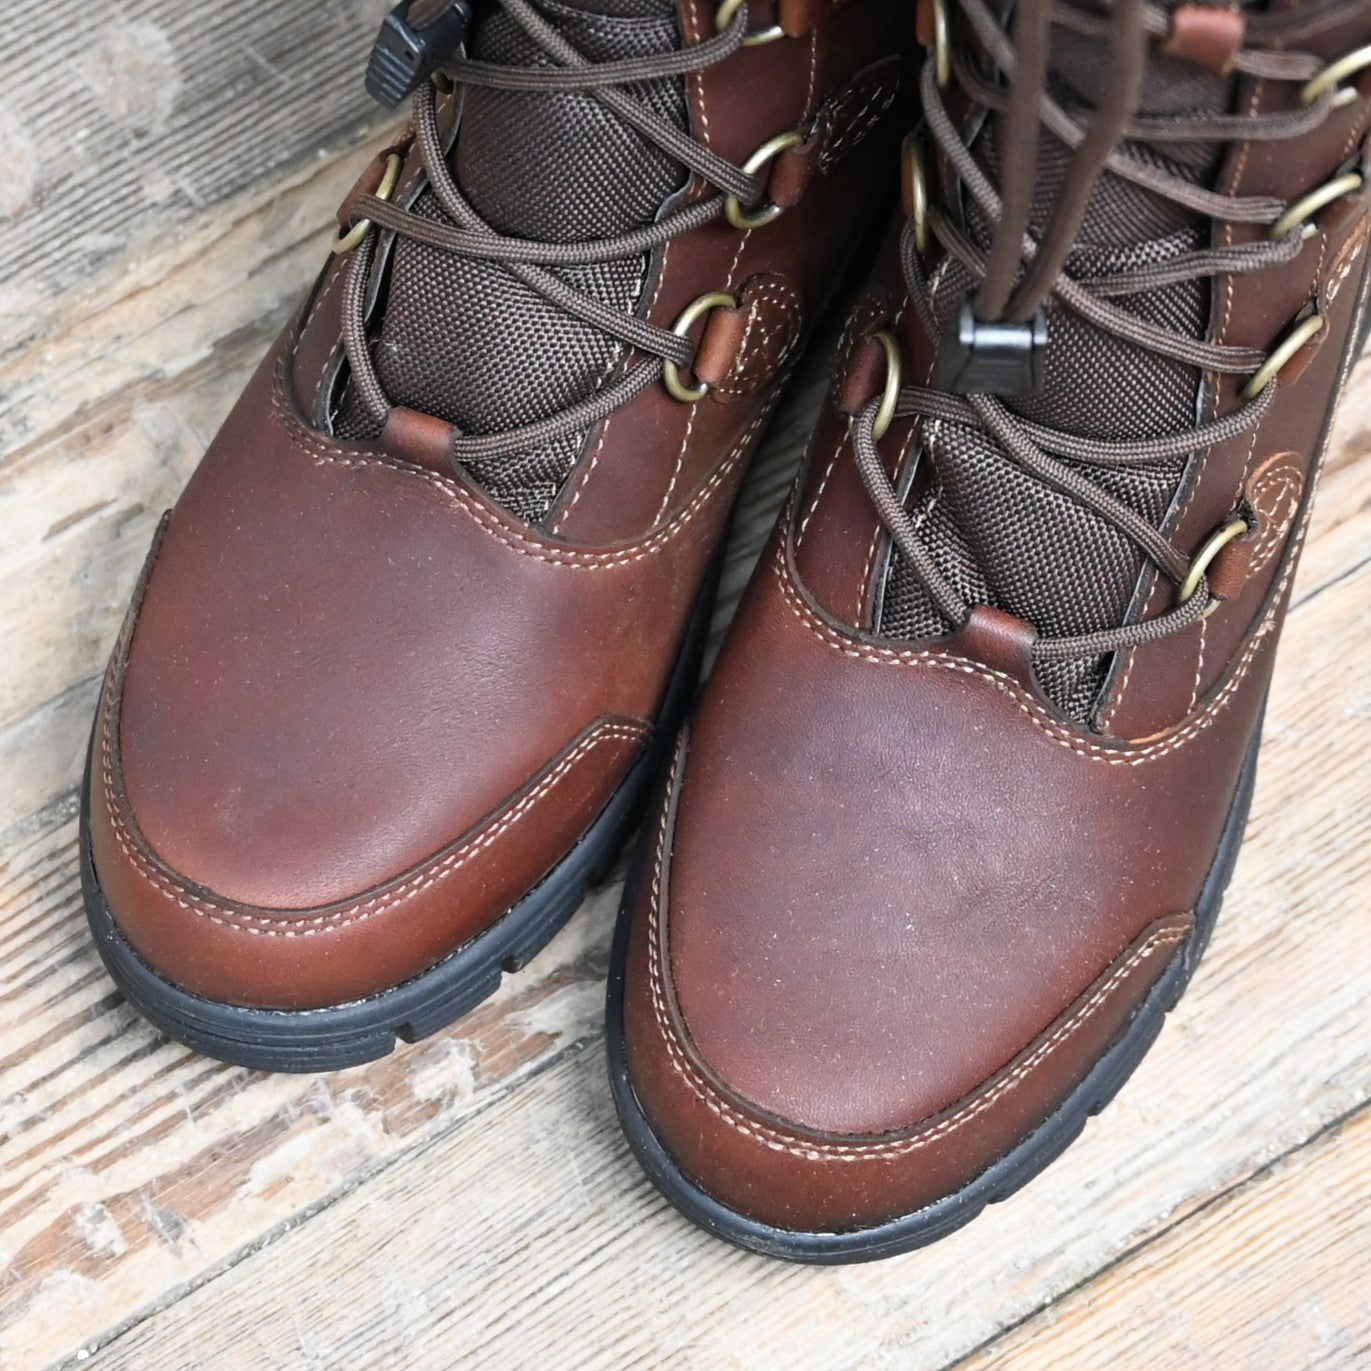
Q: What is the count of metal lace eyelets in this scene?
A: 11